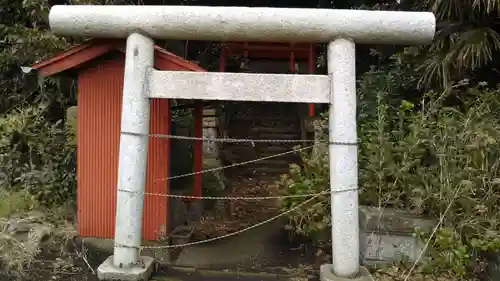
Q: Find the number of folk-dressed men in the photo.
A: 0